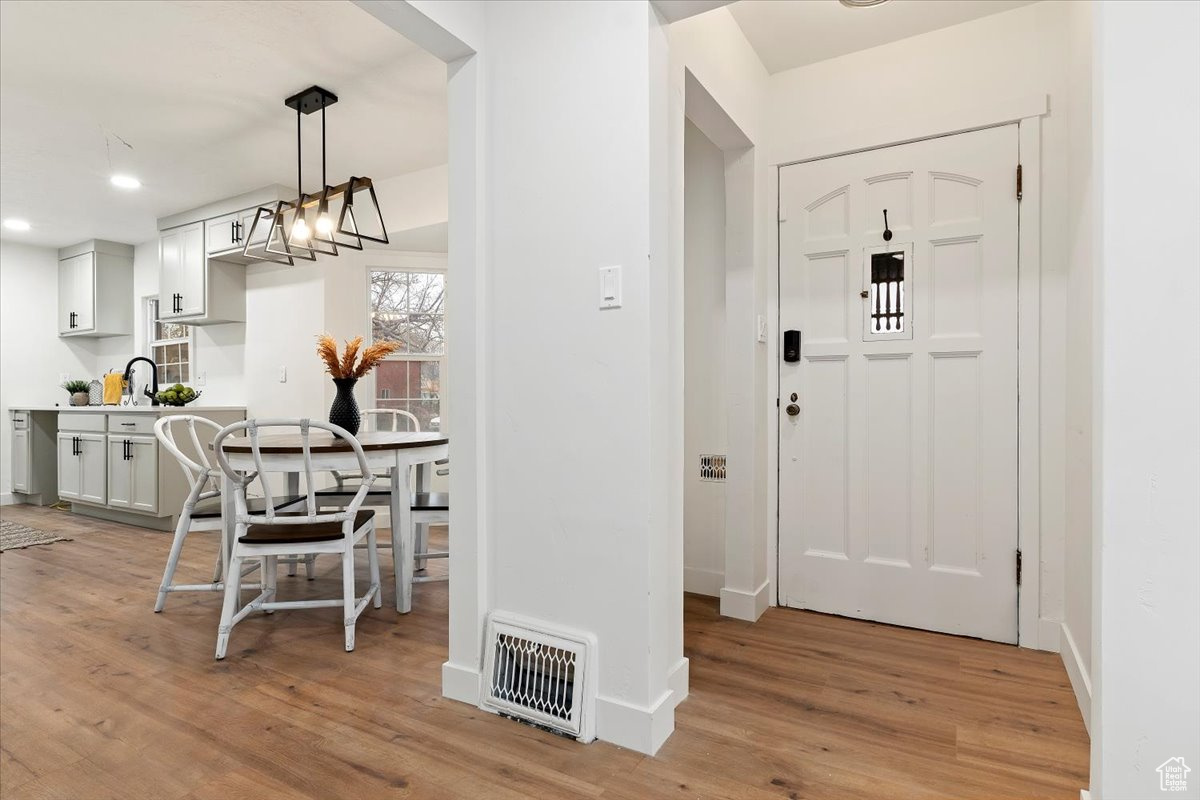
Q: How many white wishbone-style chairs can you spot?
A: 4